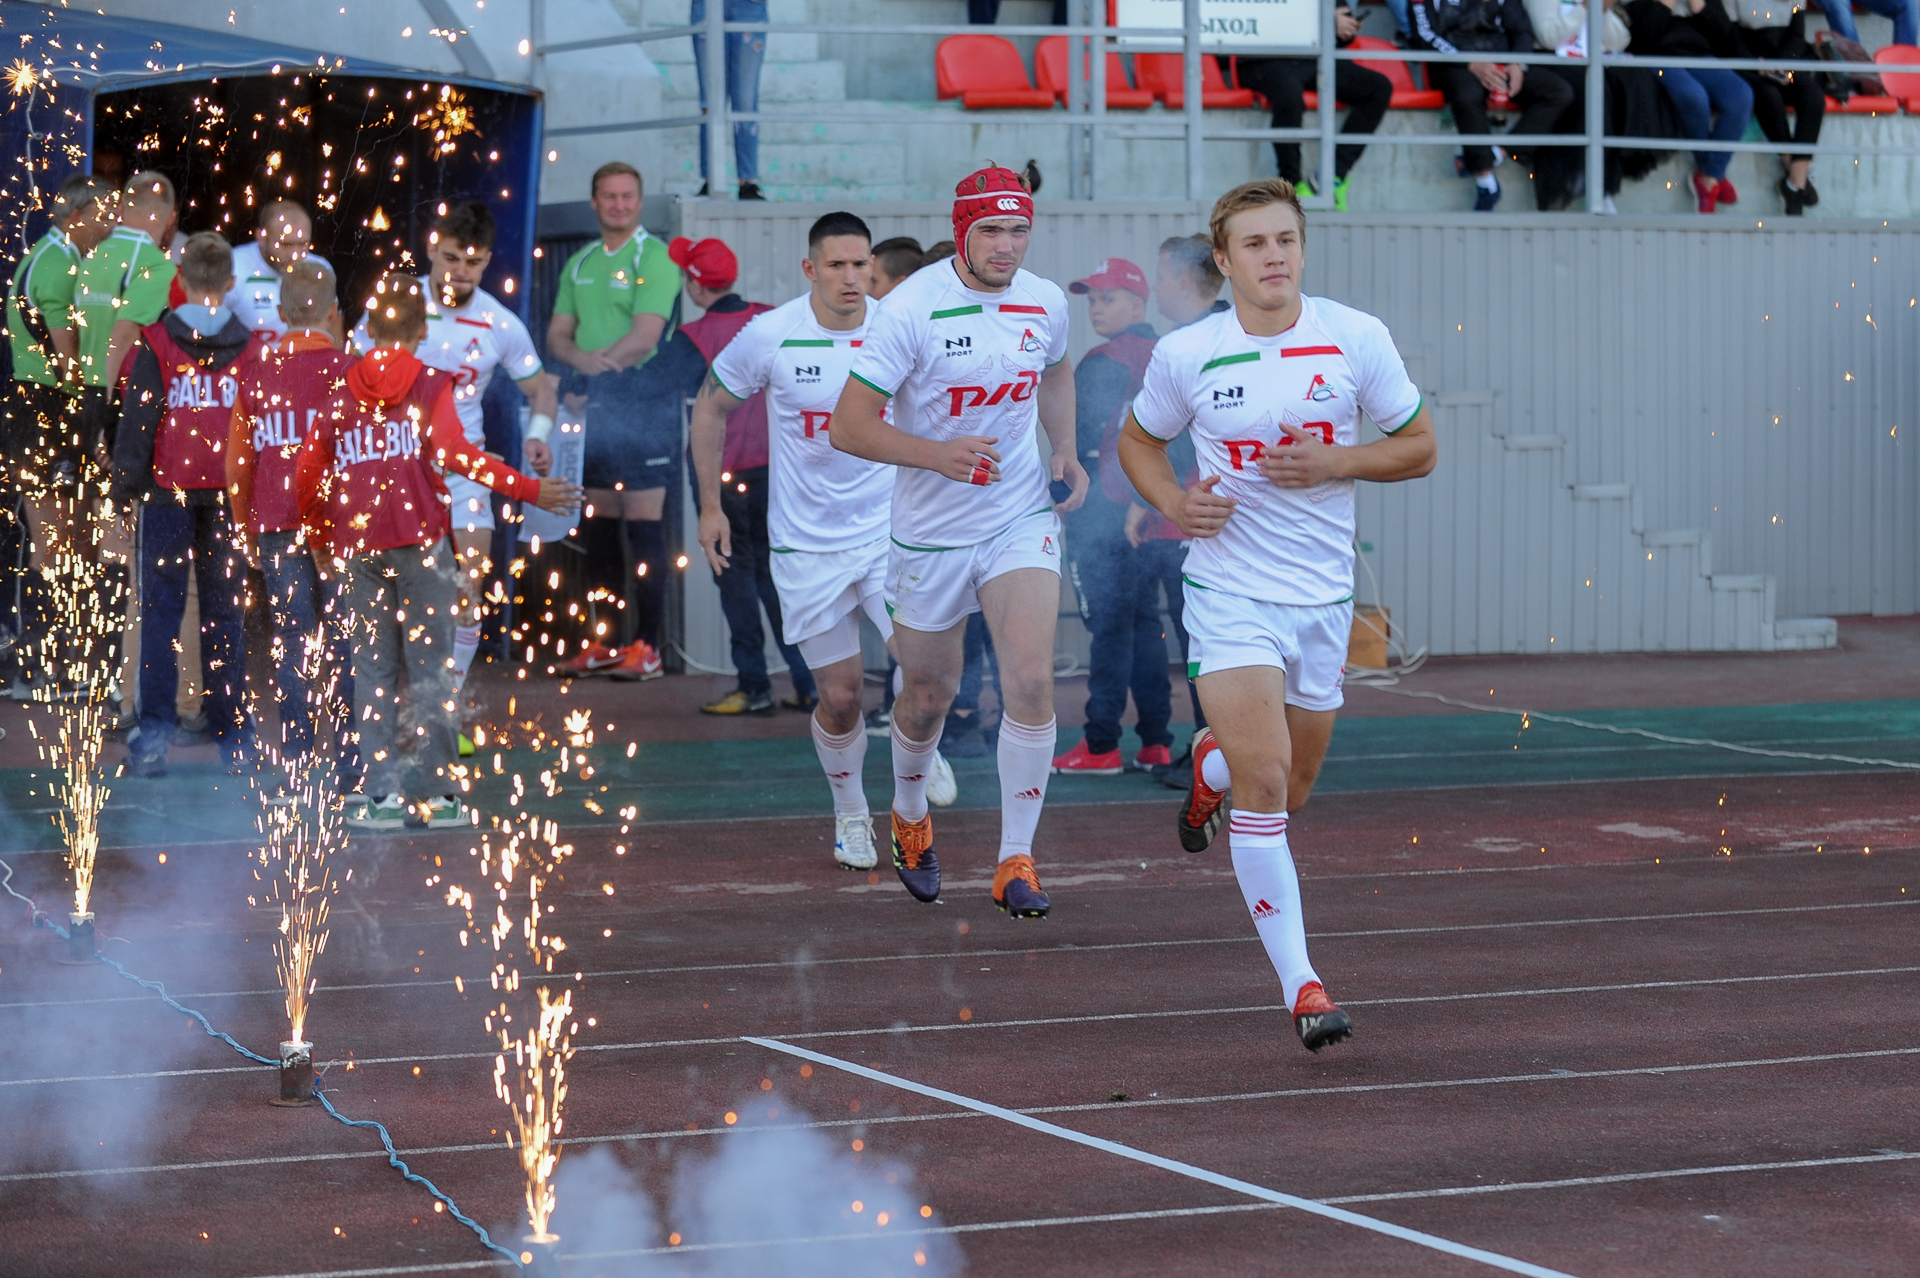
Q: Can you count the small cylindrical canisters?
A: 3